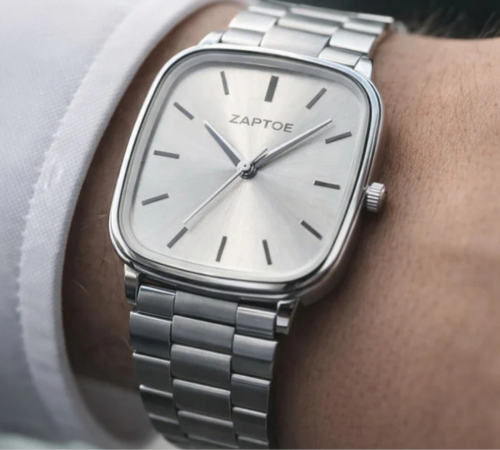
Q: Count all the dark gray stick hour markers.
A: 12